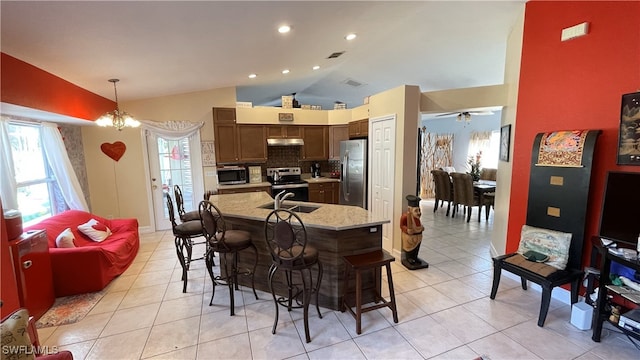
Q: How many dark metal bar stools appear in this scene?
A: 4